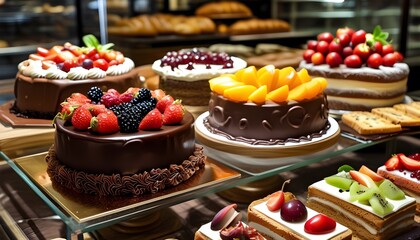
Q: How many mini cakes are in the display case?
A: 4